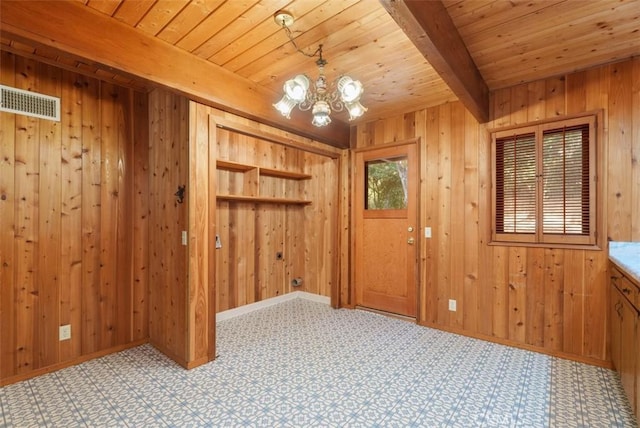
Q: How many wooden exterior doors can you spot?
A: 1